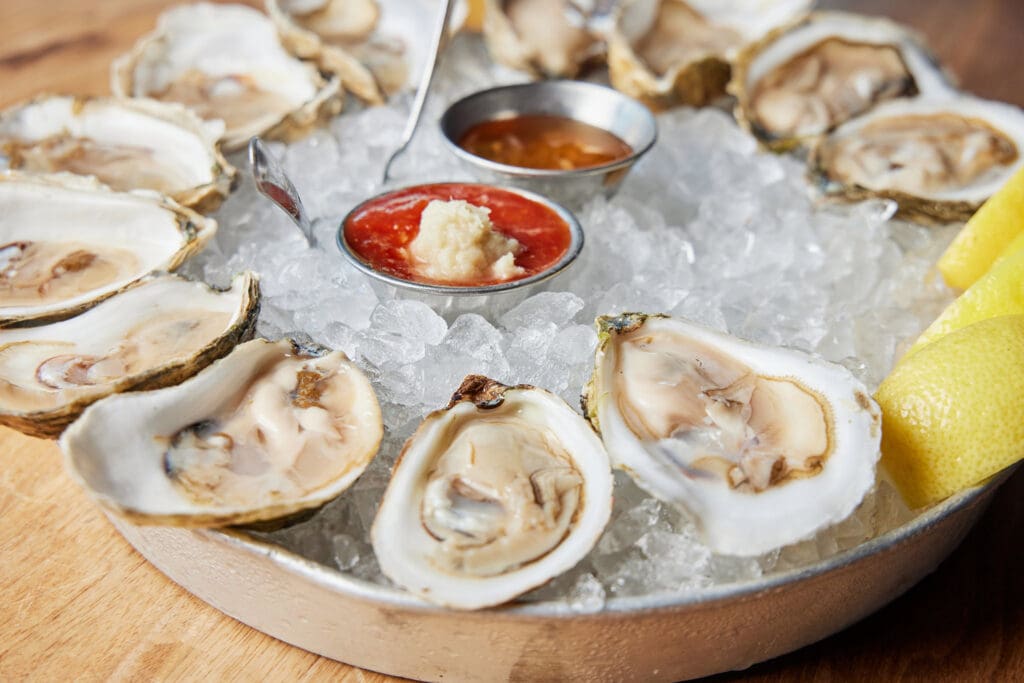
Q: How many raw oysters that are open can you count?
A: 12